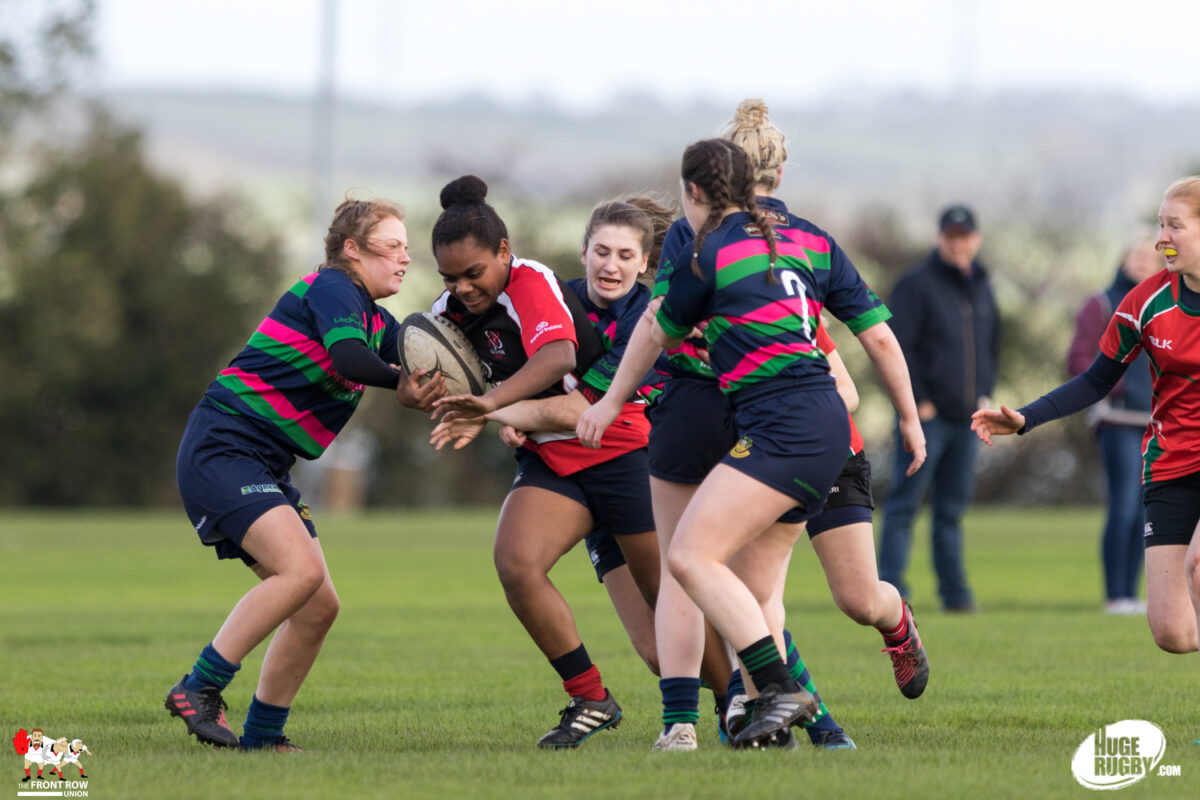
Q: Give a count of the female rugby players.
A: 7